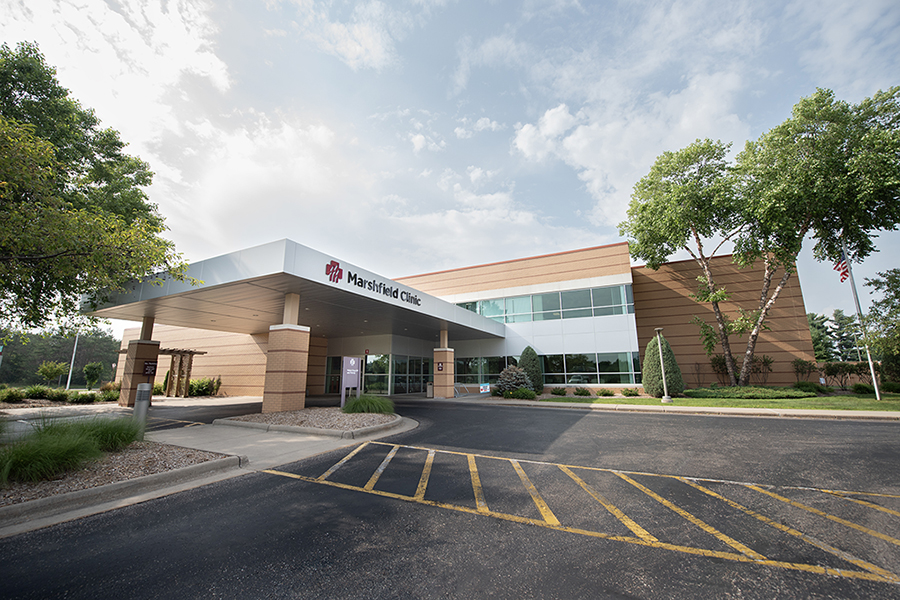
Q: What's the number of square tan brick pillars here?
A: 3